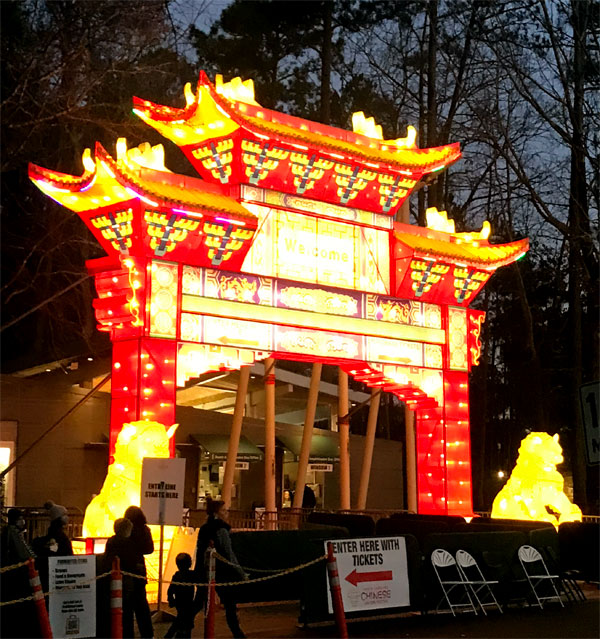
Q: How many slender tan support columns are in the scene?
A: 6